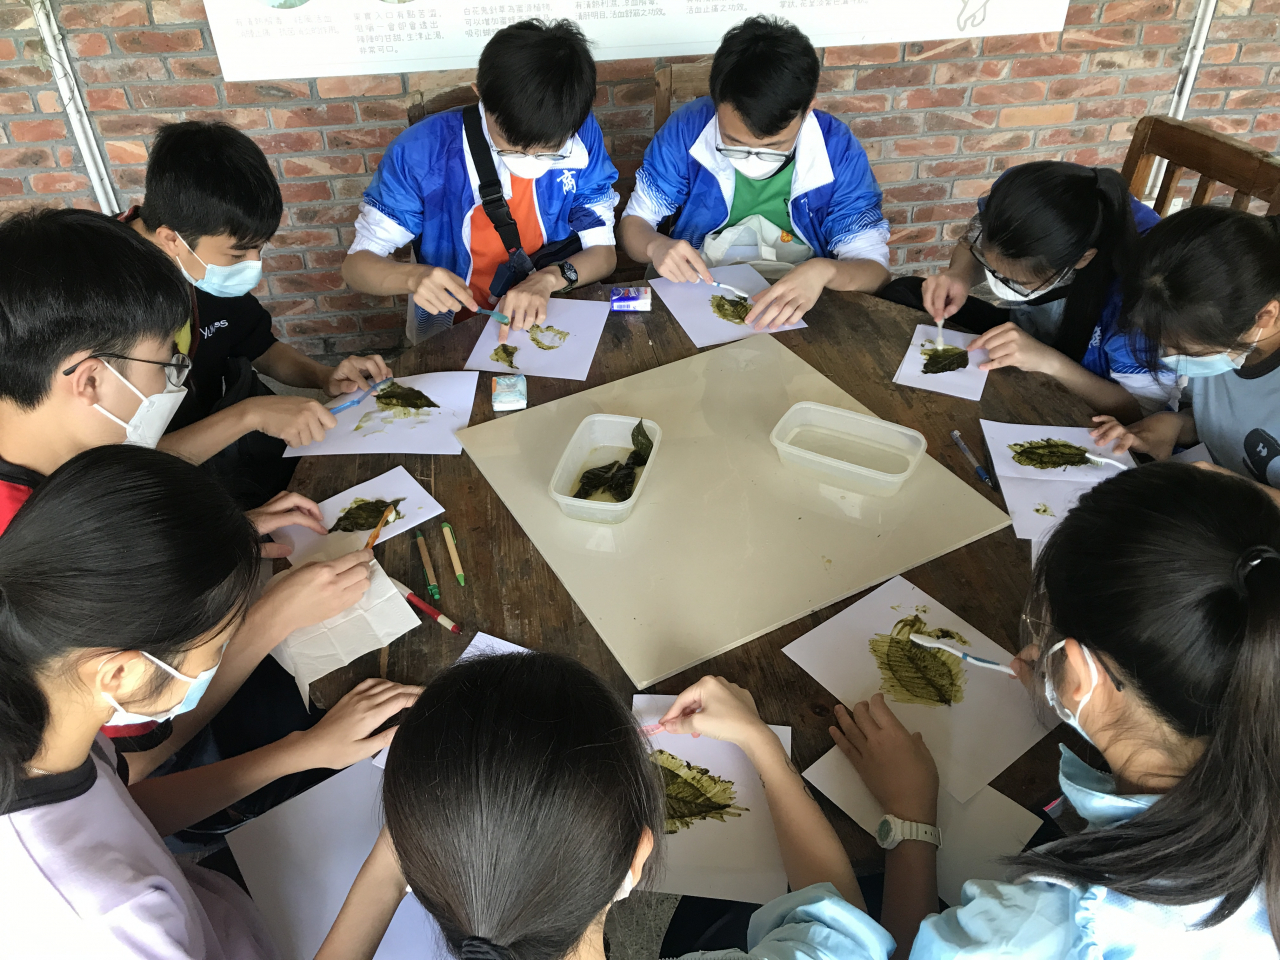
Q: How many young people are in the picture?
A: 9